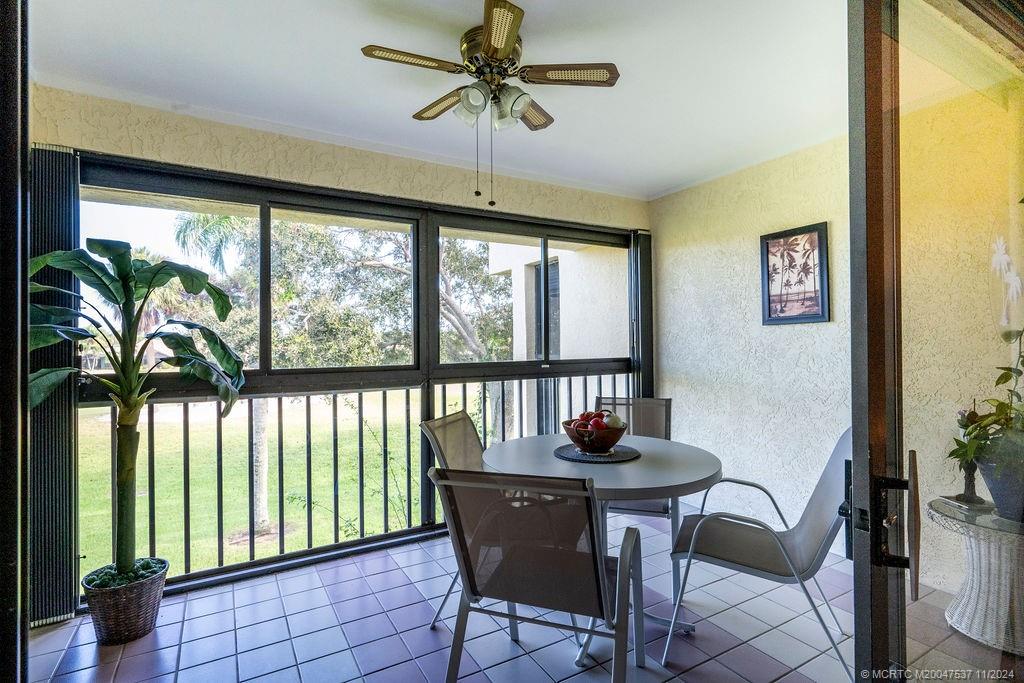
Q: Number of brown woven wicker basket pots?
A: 1